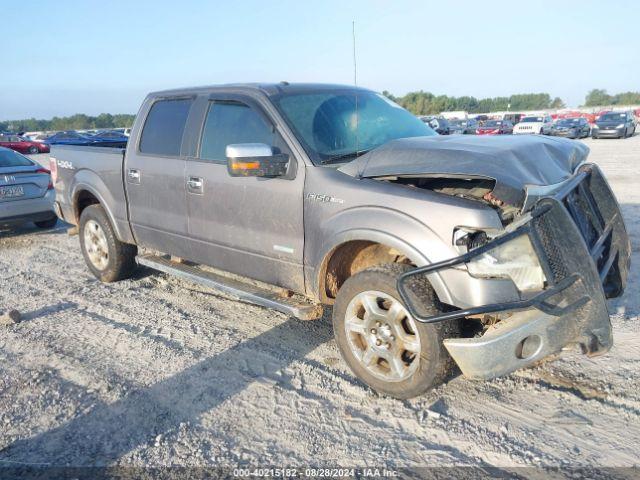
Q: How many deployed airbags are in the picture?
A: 0